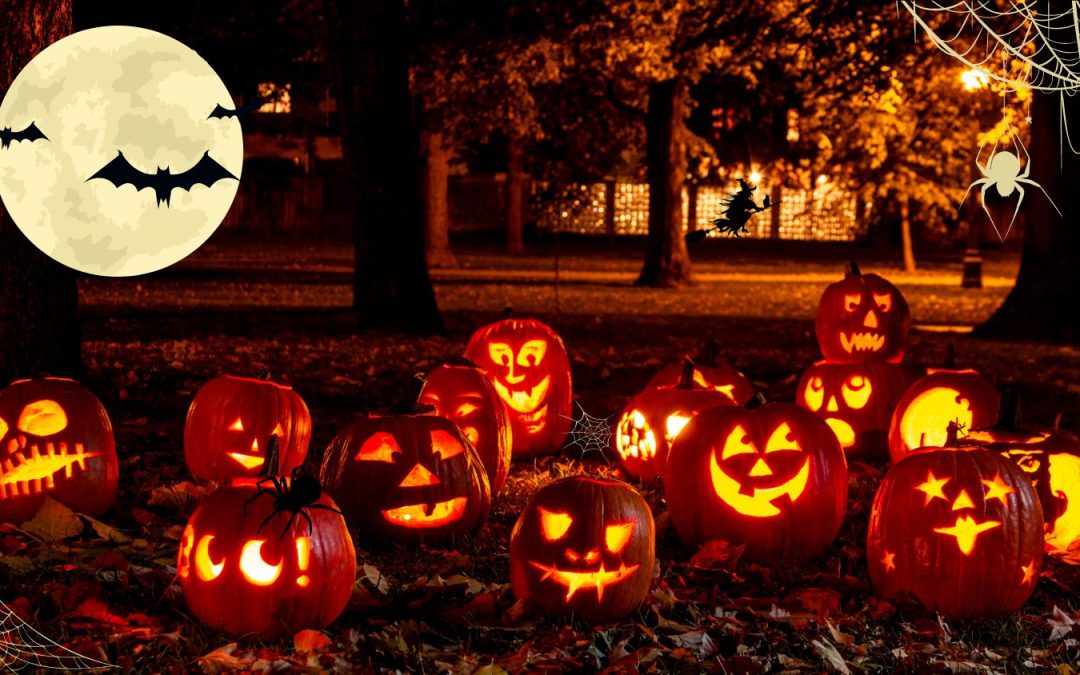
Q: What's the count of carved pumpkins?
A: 15